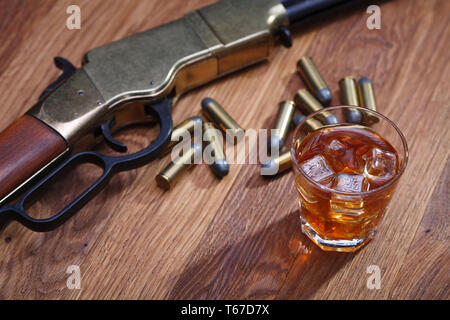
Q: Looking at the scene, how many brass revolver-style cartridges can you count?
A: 11